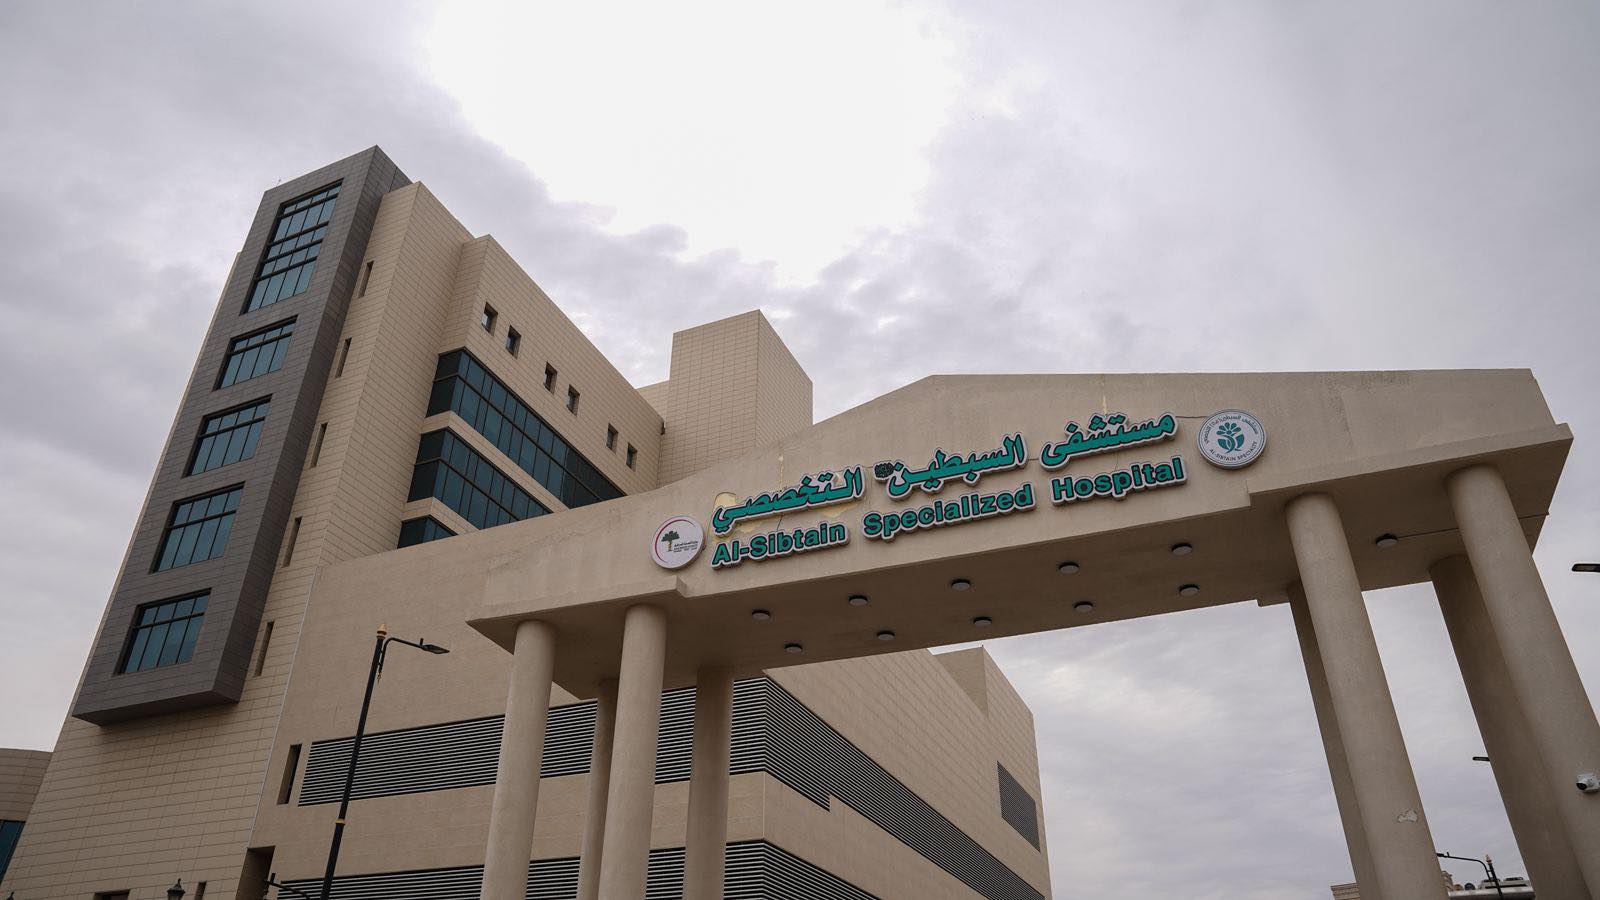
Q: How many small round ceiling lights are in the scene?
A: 11